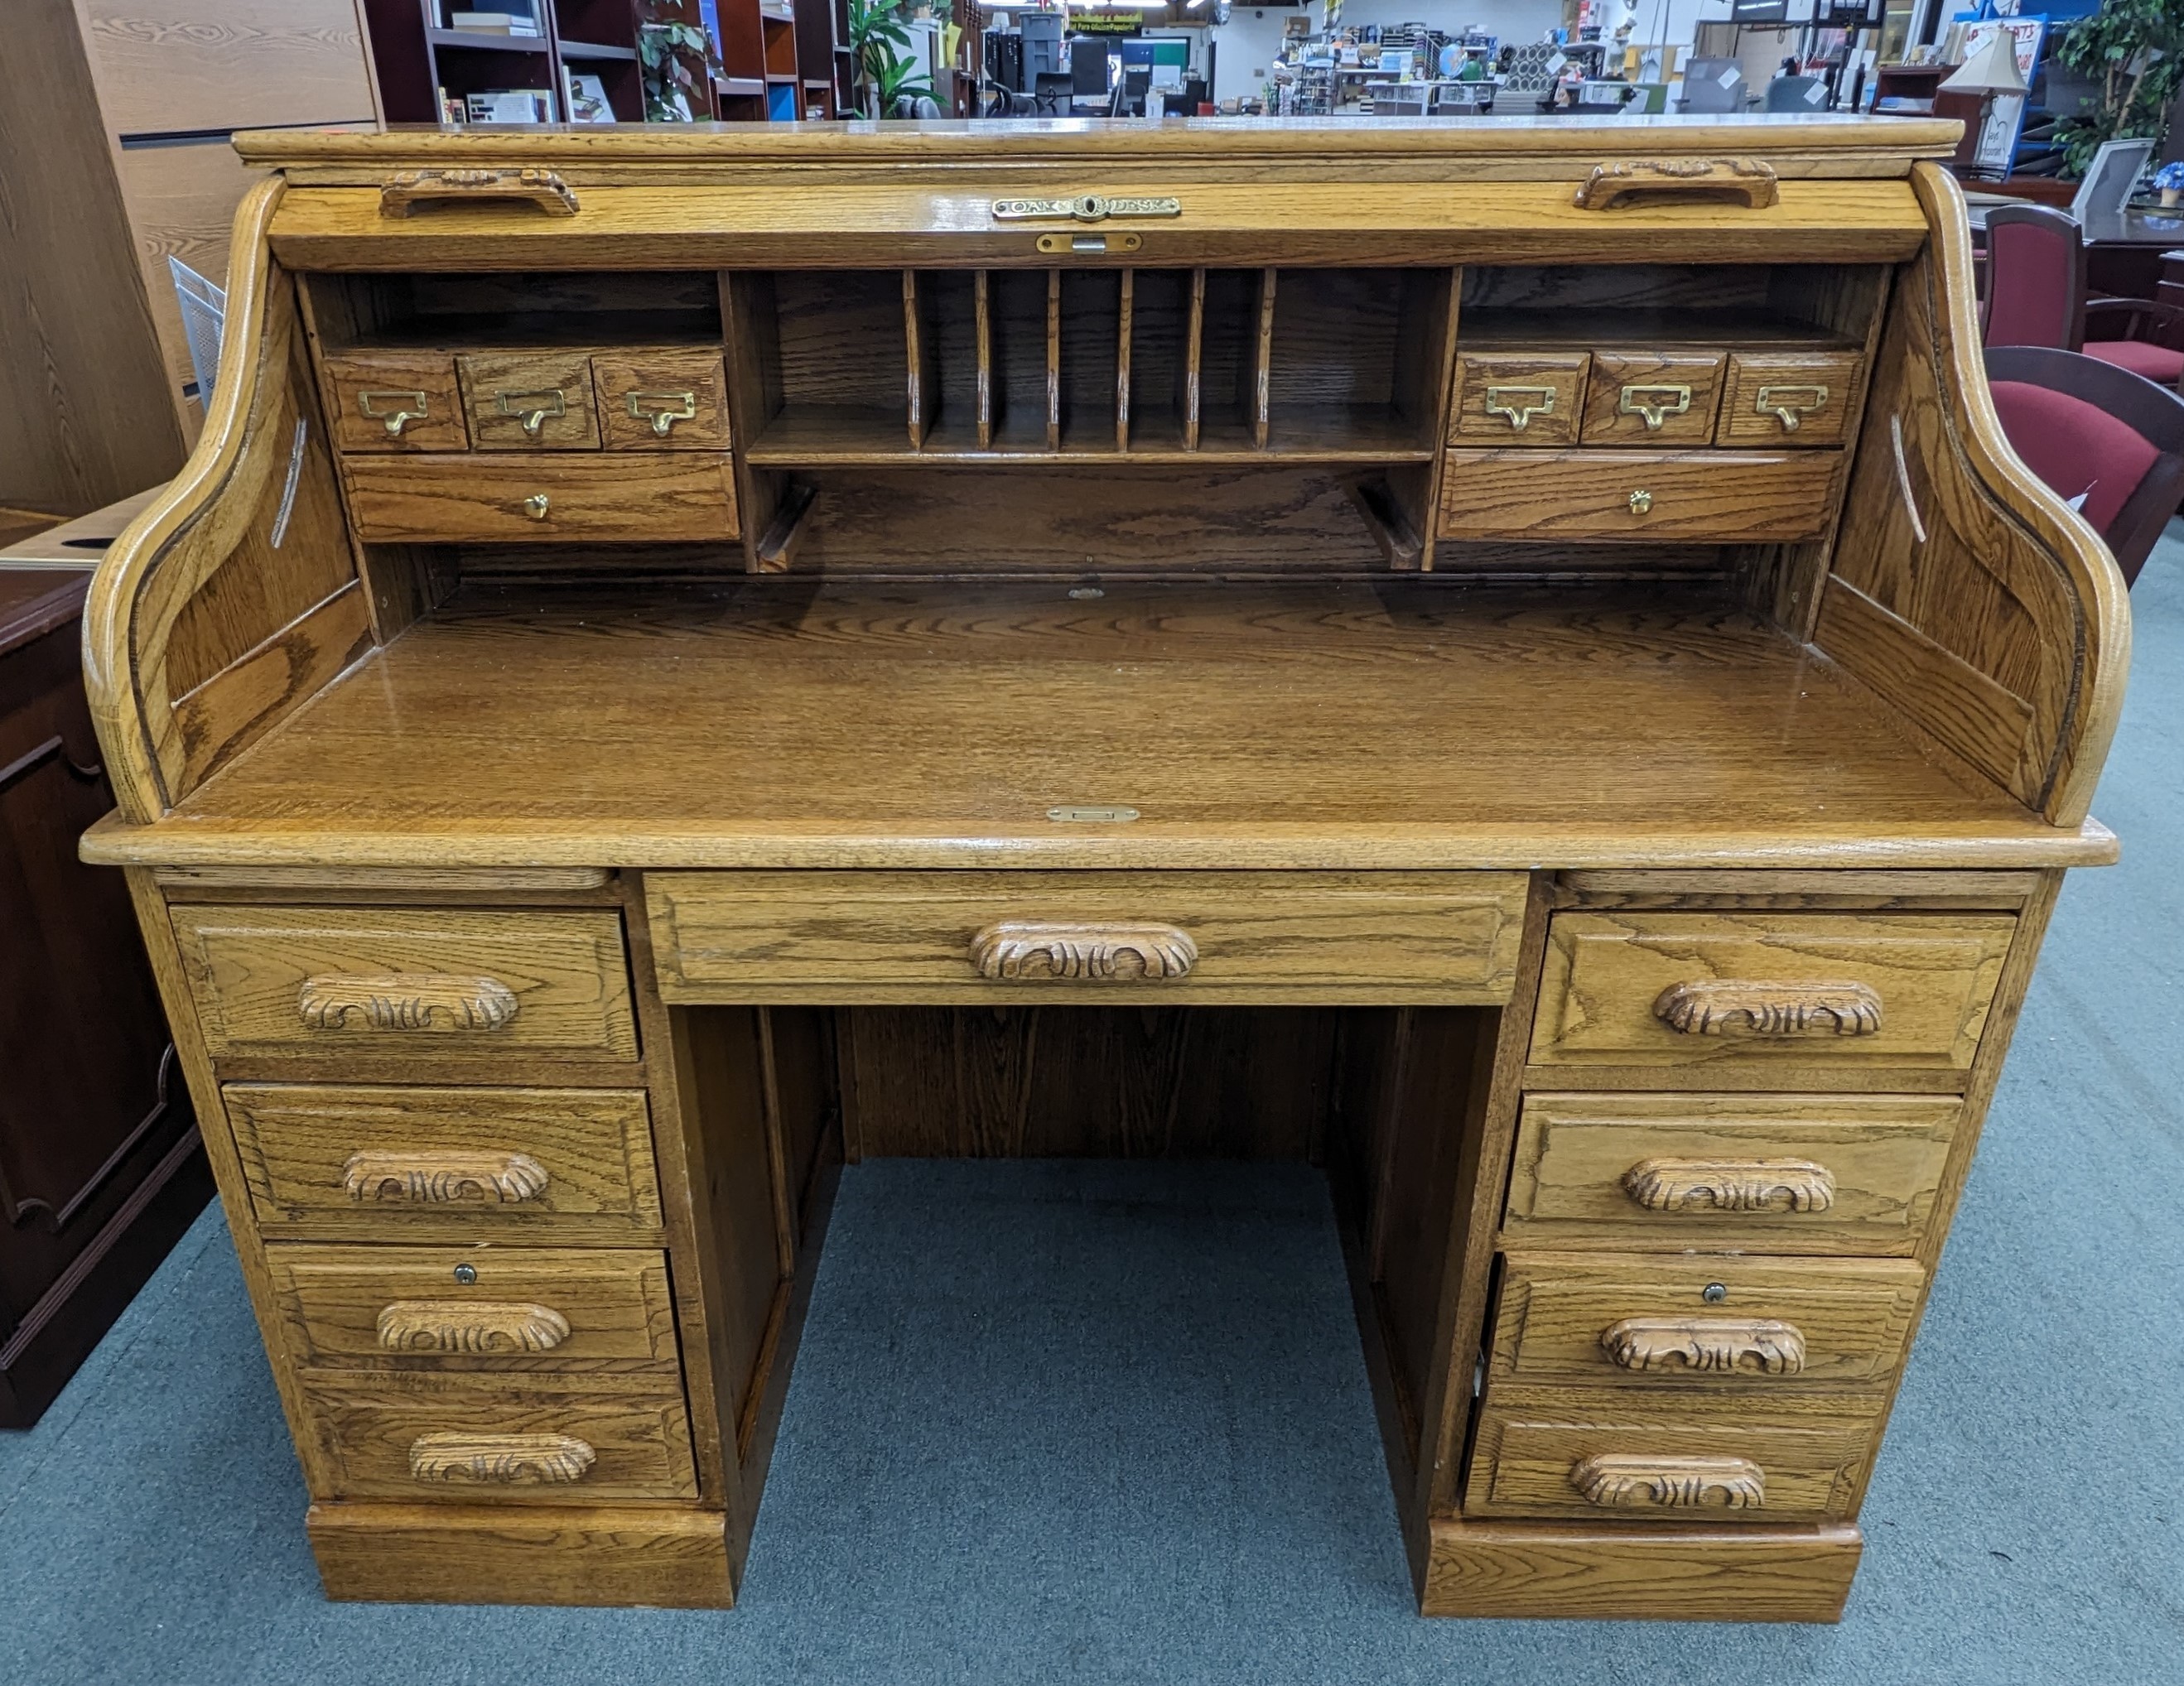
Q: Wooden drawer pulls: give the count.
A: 9